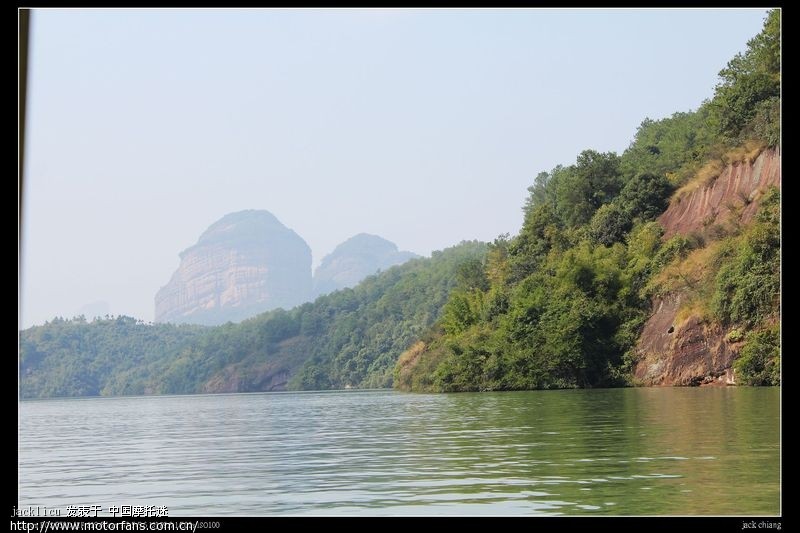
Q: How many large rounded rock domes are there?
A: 2